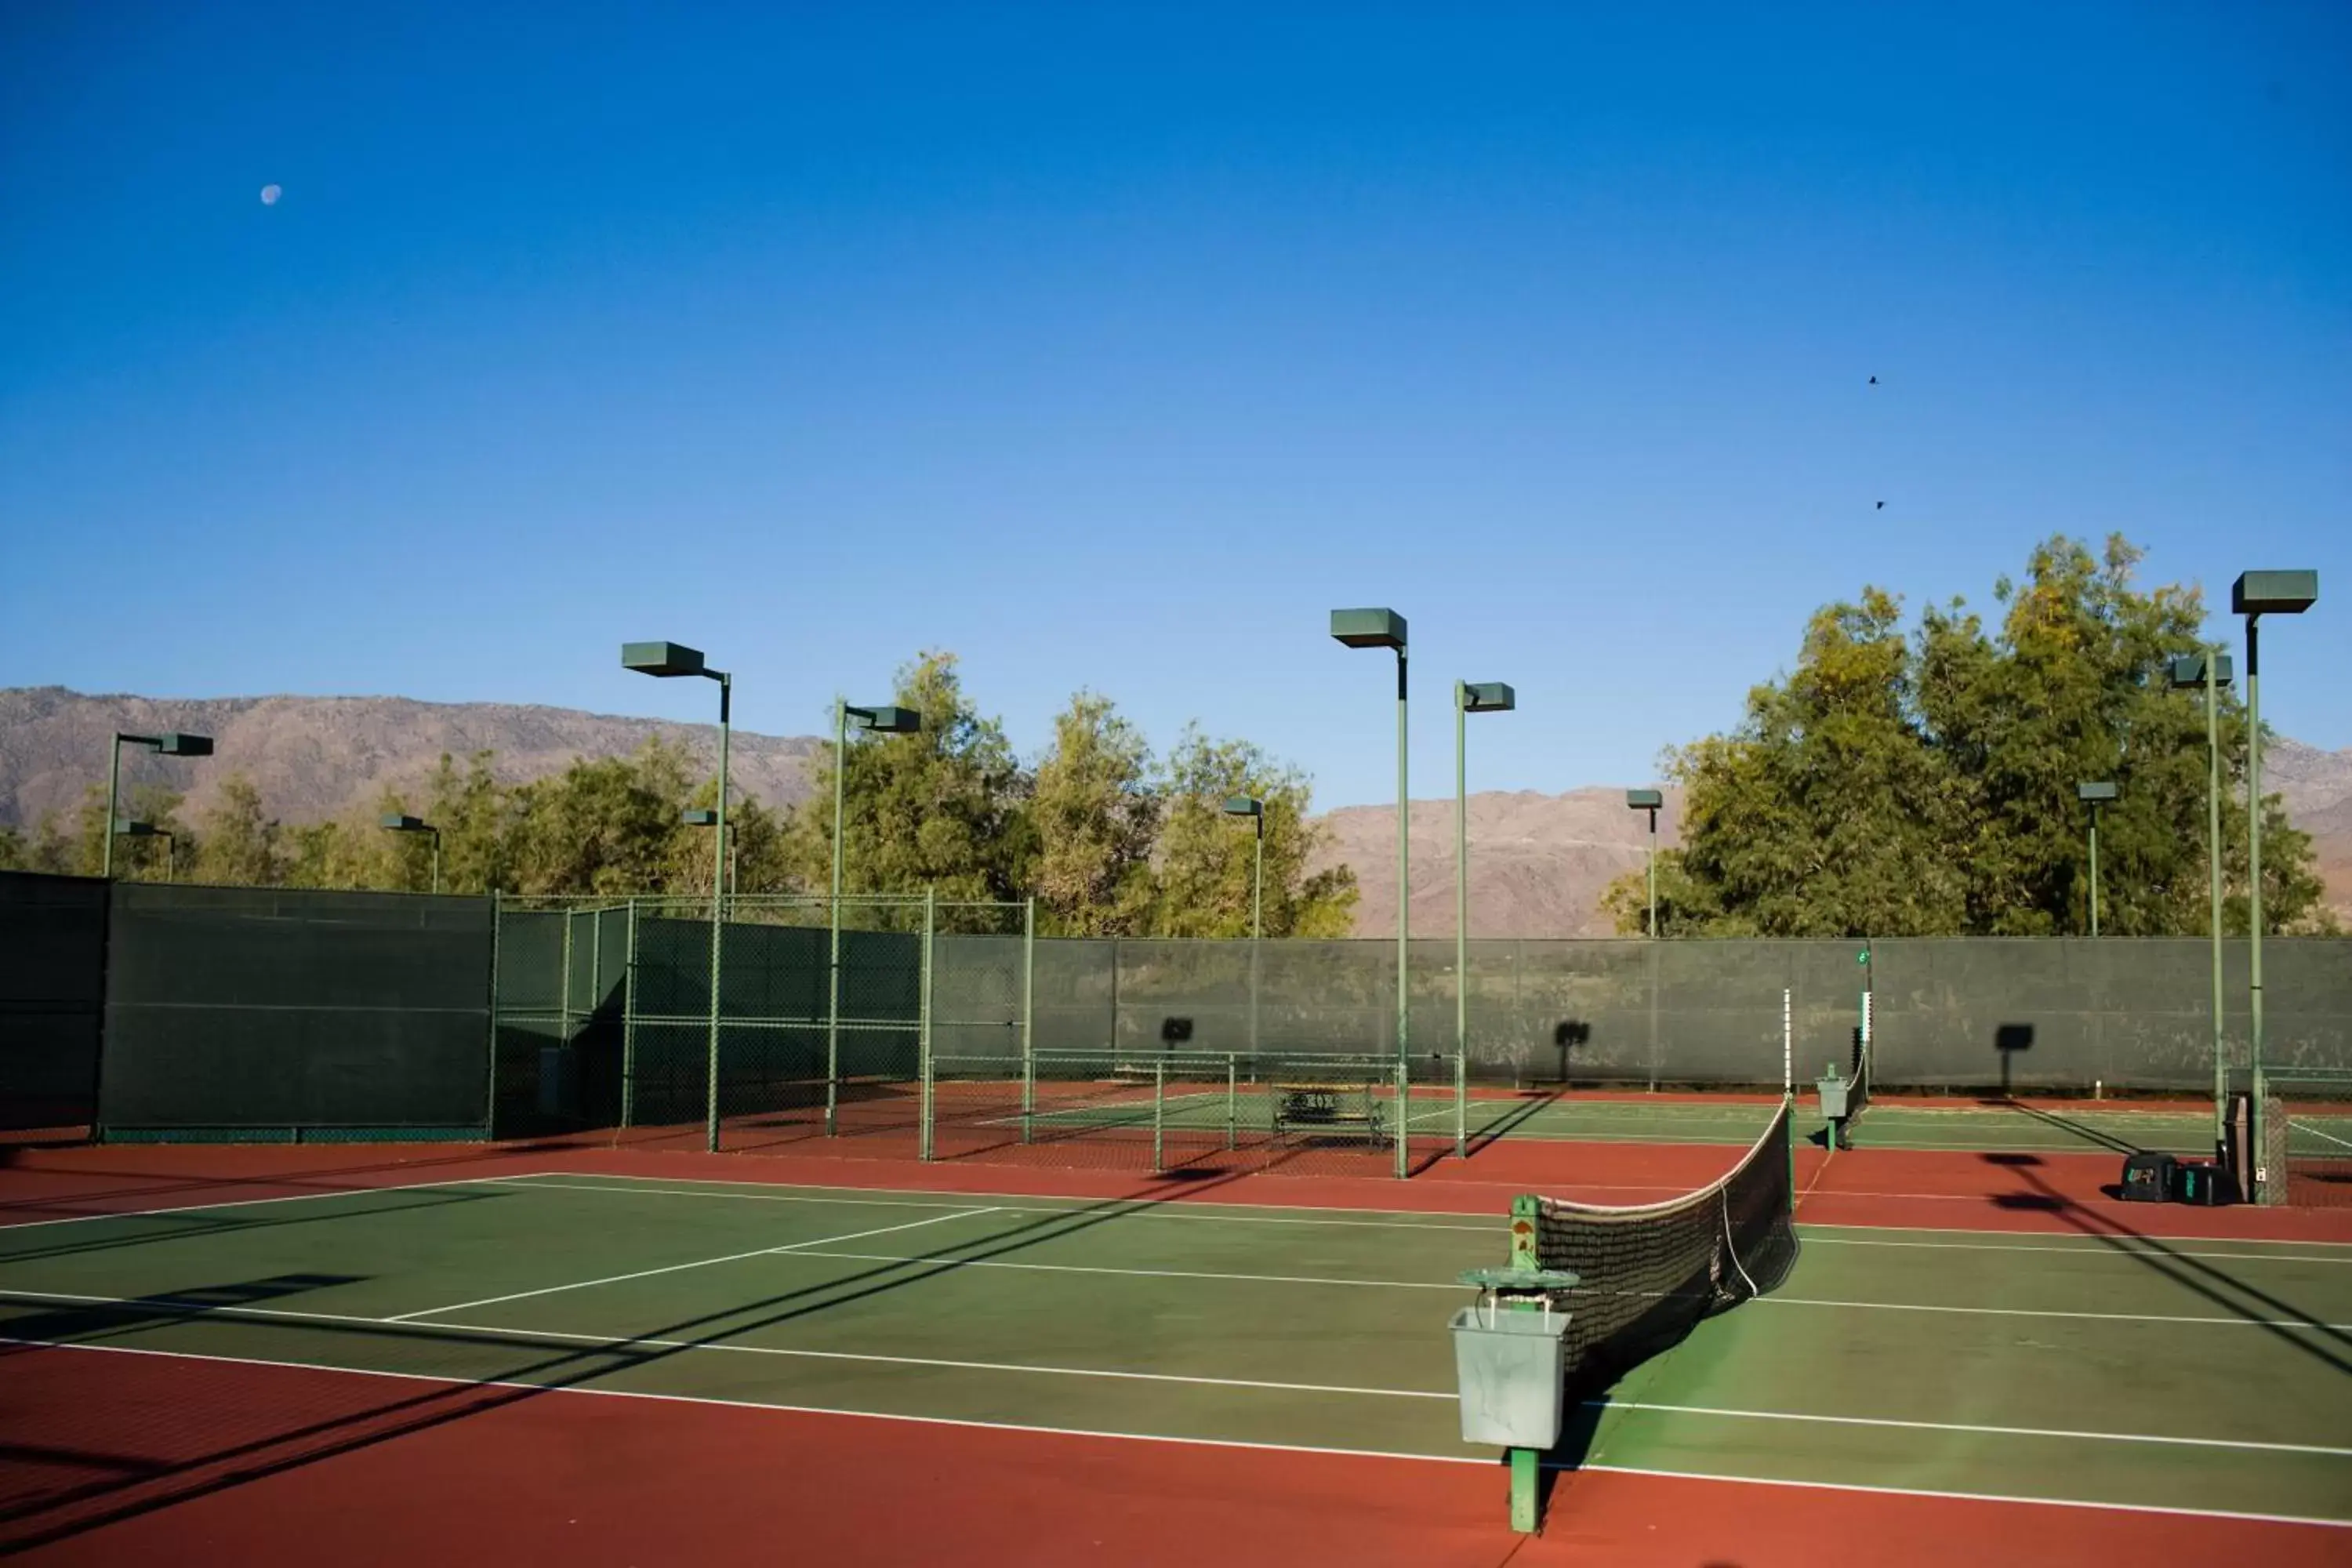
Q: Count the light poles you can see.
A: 13